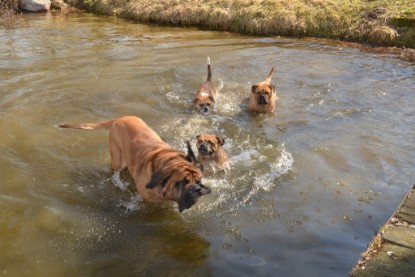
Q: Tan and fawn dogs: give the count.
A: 4